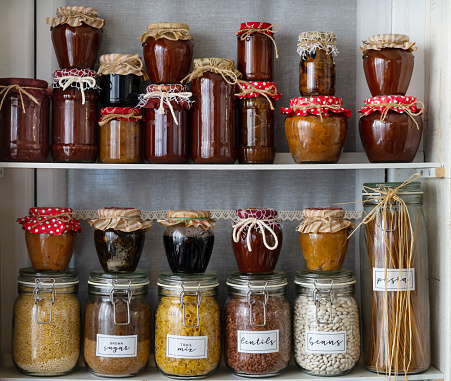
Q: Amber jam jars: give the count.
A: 4